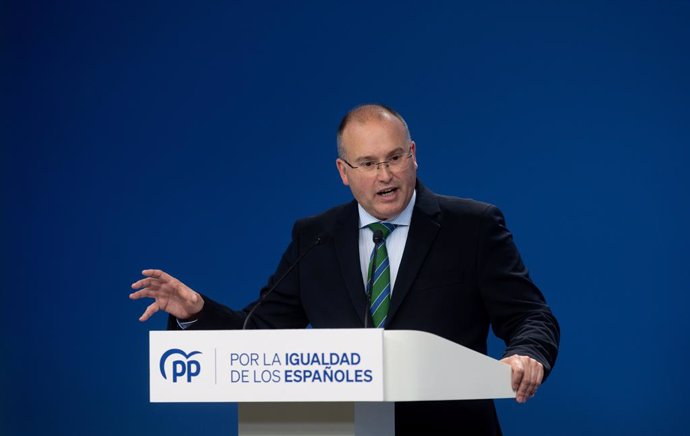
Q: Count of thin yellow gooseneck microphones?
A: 0